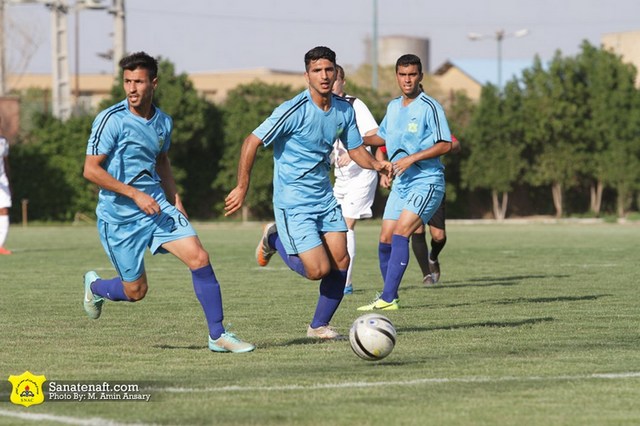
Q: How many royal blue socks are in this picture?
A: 6